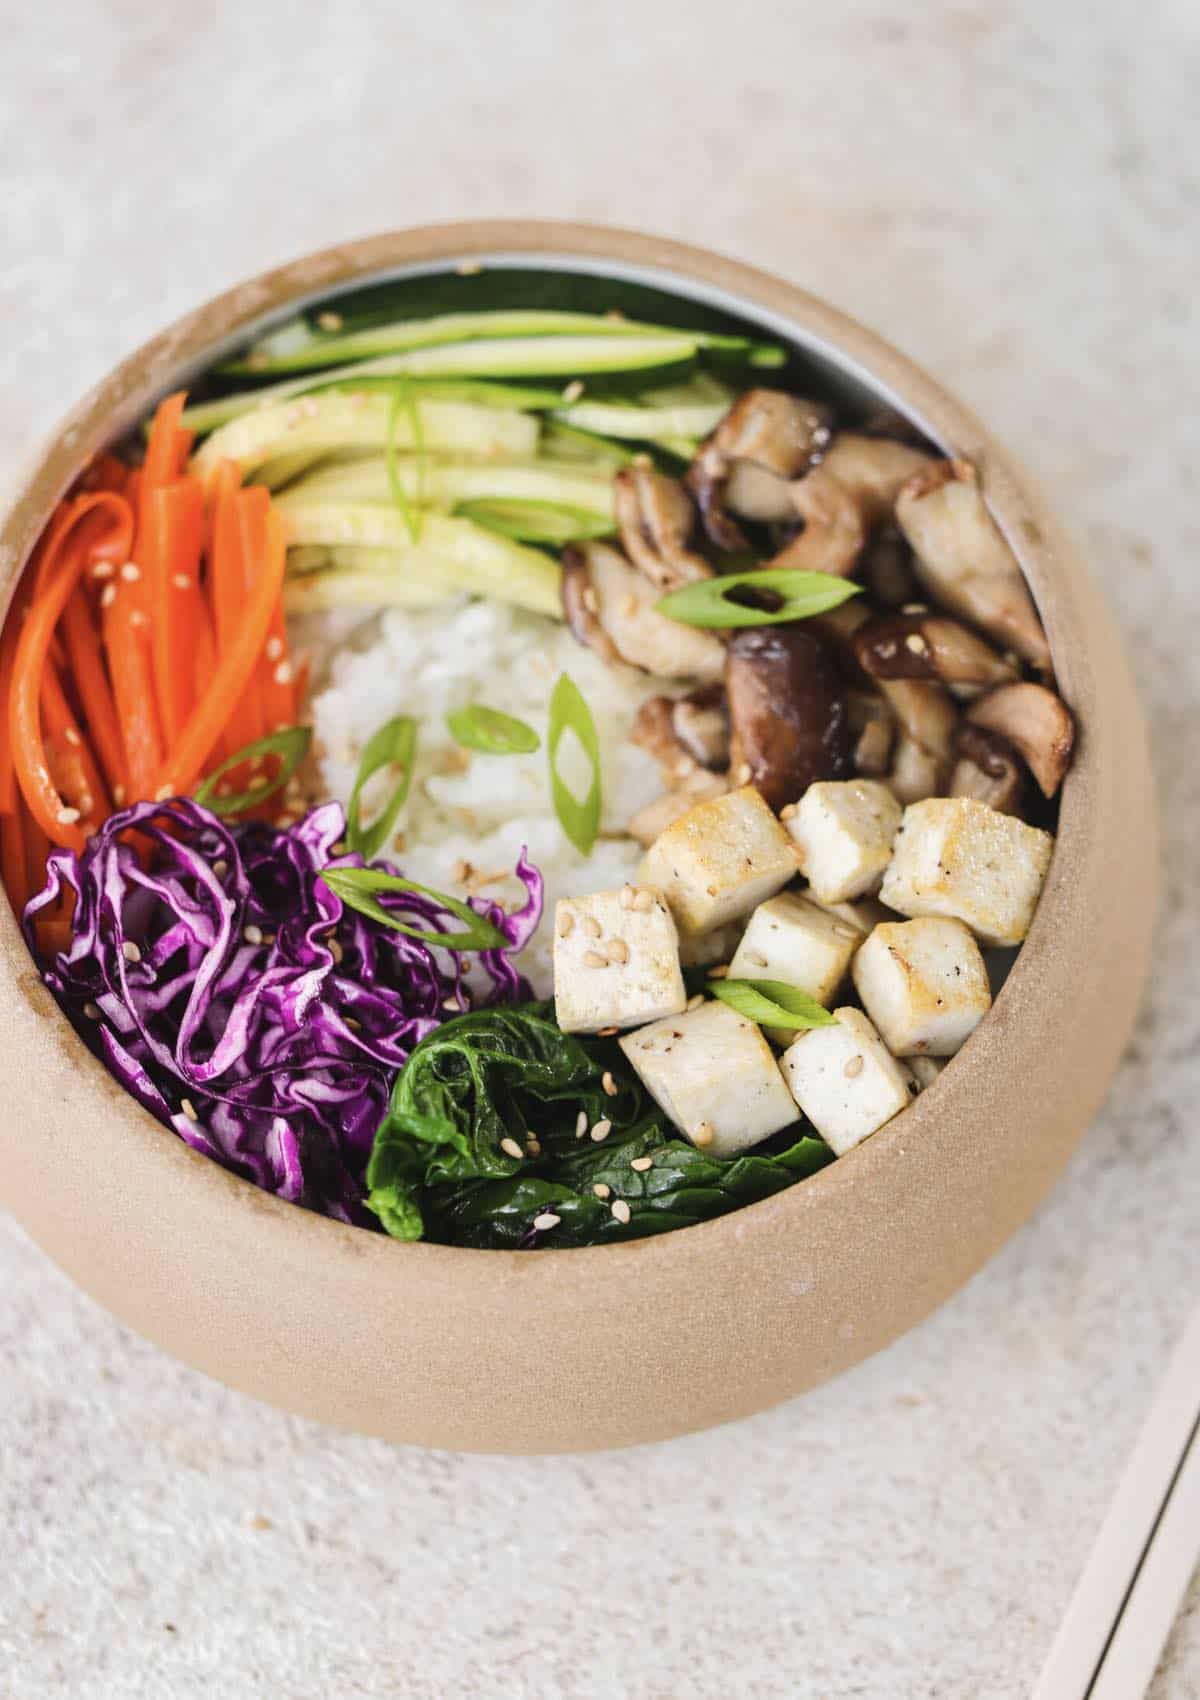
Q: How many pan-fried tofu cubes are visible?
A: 8